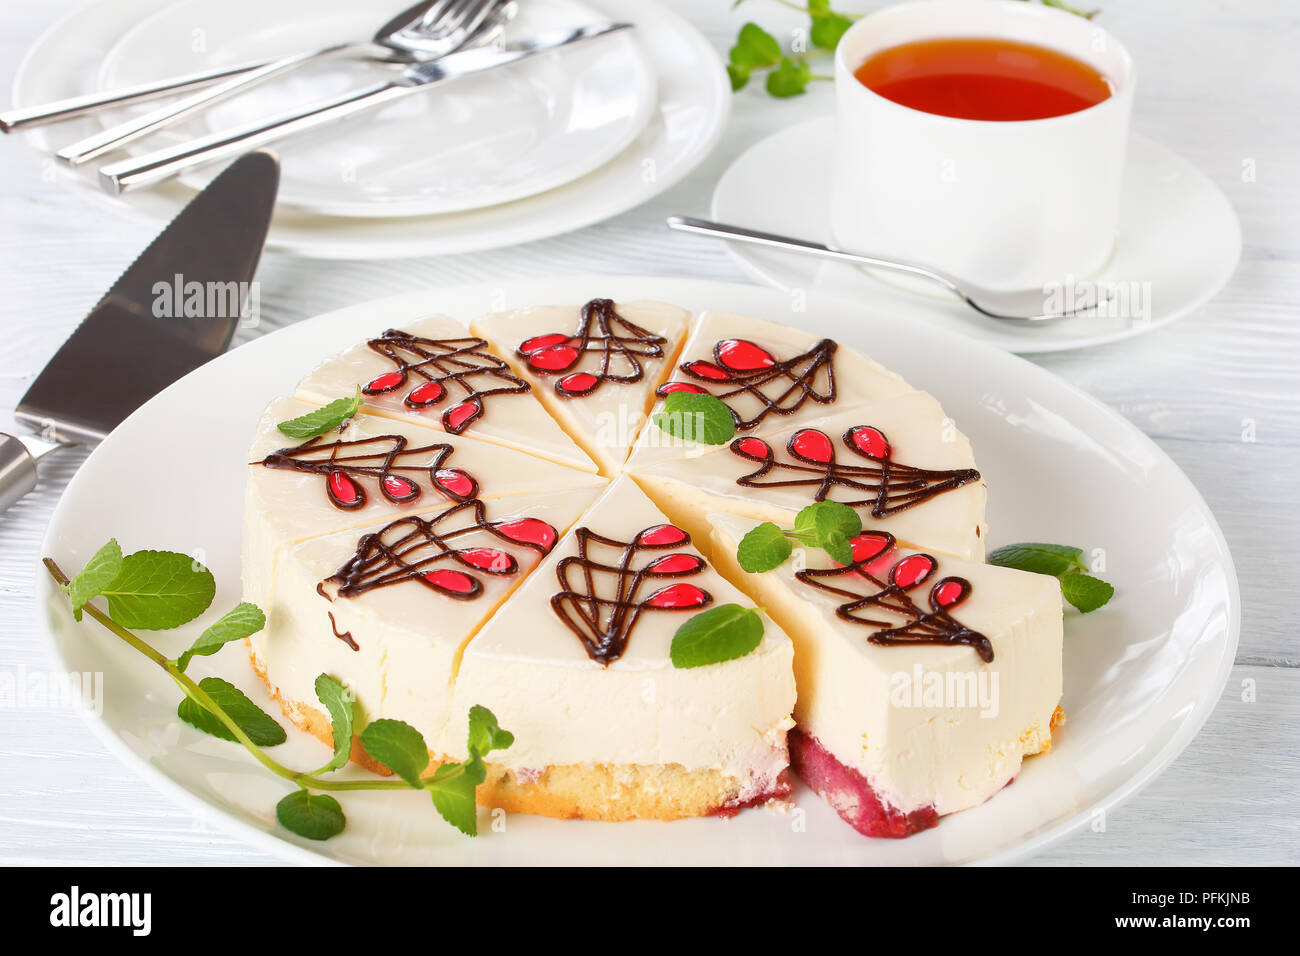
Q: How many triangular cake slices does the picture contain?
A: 8